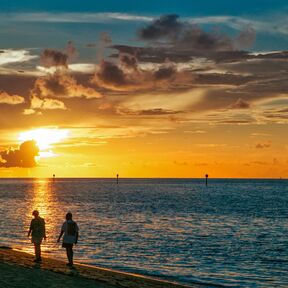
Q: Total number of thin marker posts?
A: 3